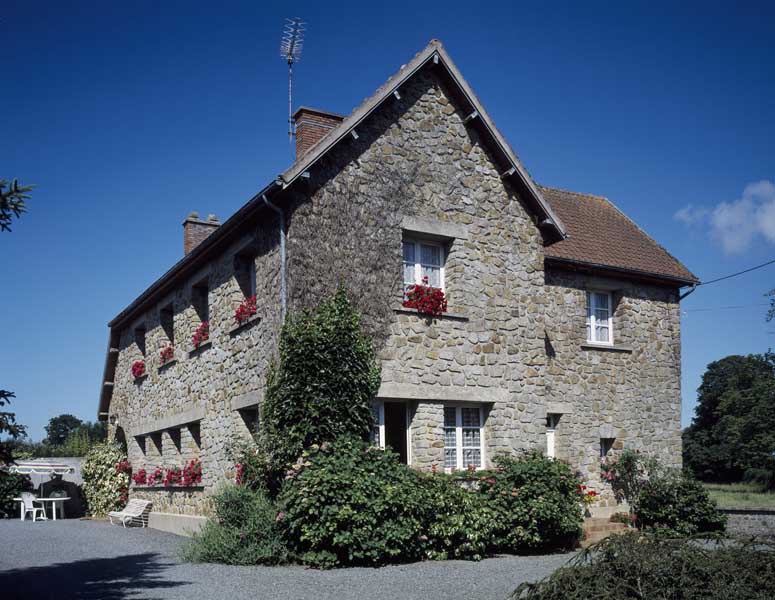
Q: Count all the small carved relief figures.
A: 0